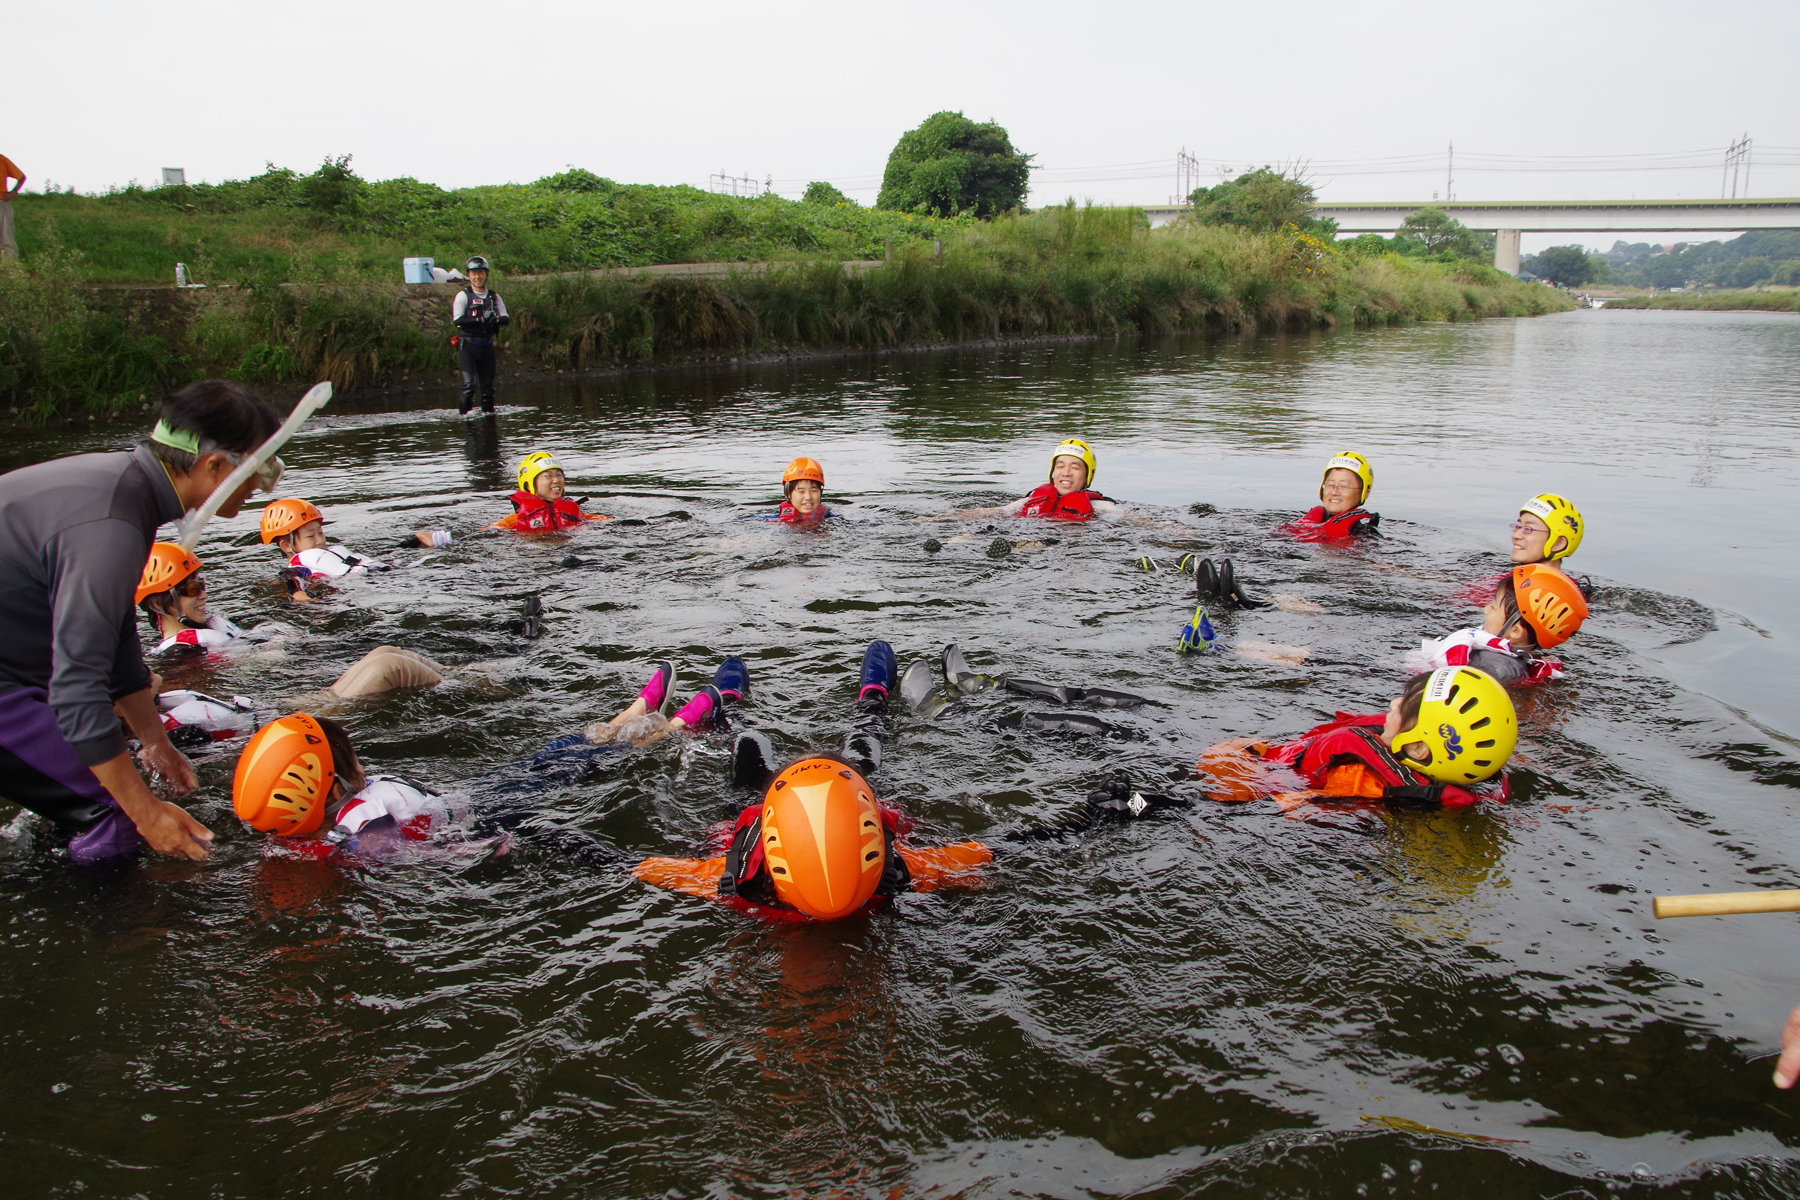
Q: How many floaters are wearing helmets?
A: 11